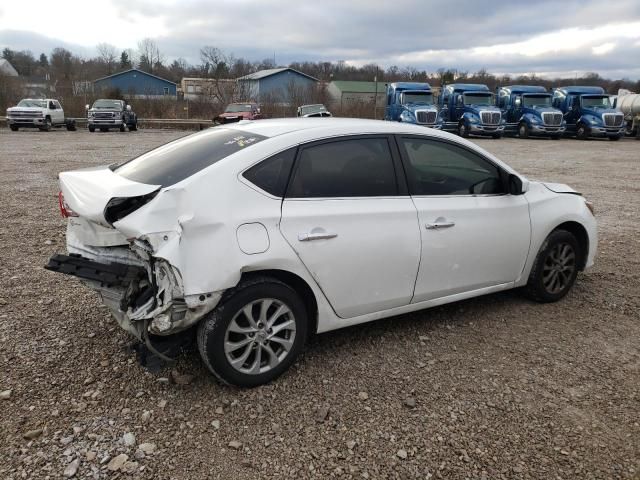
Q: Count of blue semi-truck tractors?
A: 4